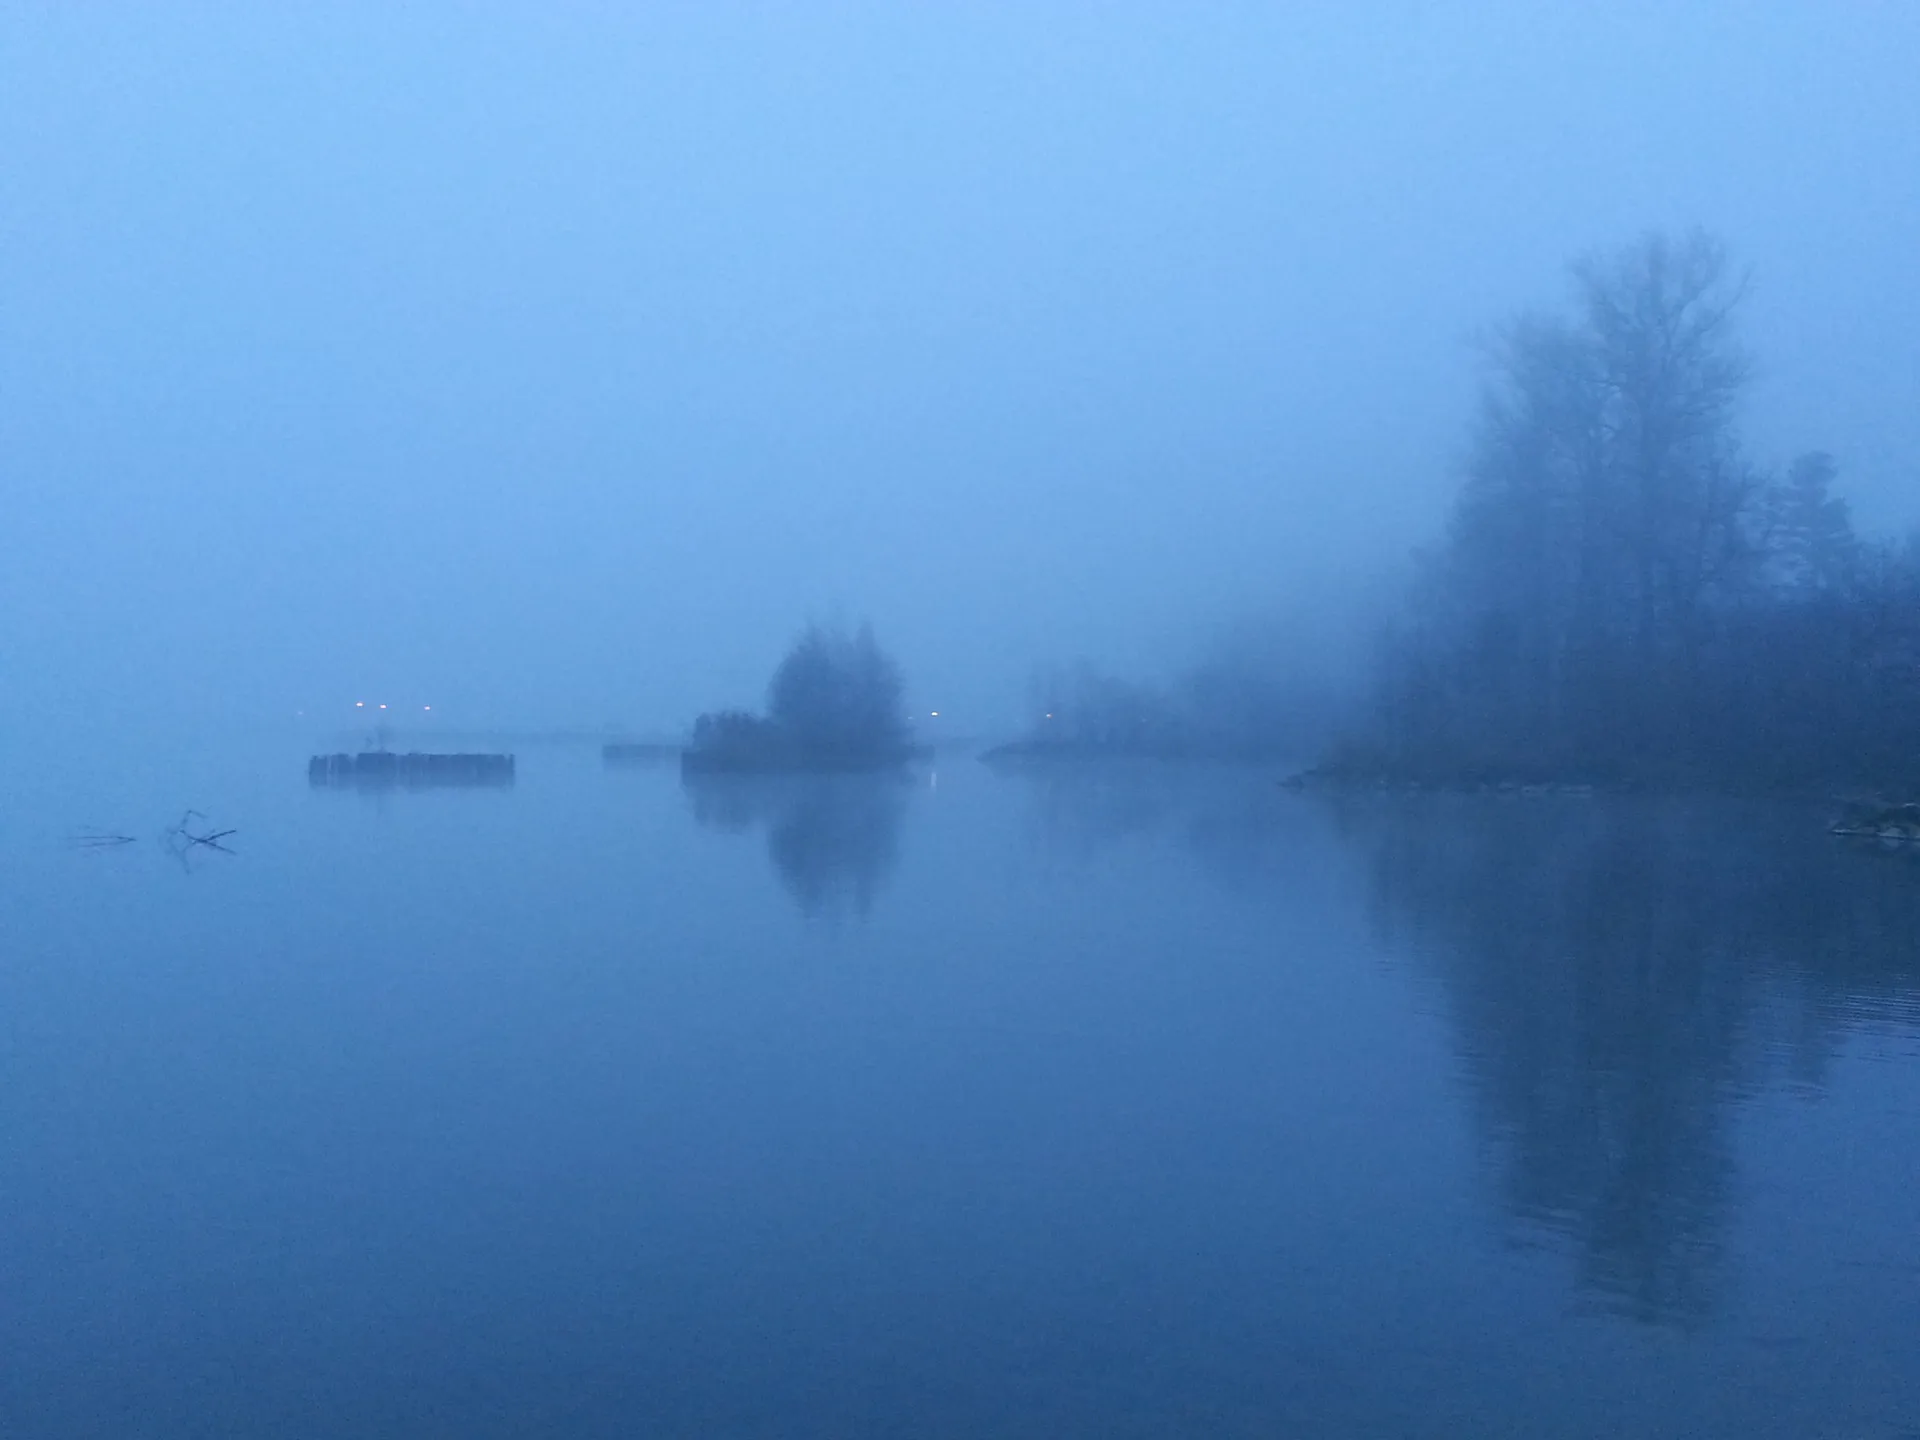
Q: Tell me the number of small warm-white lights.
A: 5